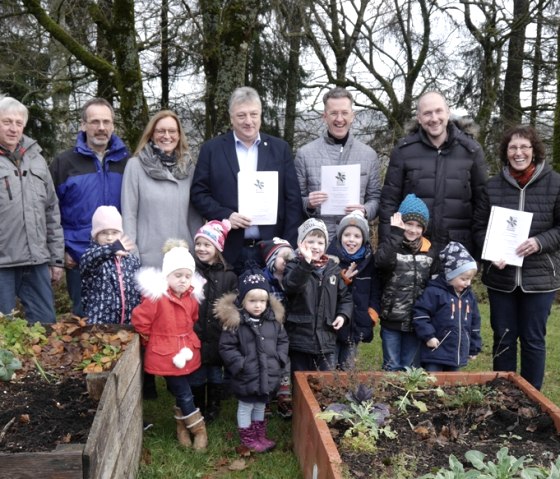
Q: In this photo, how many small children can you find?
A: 9